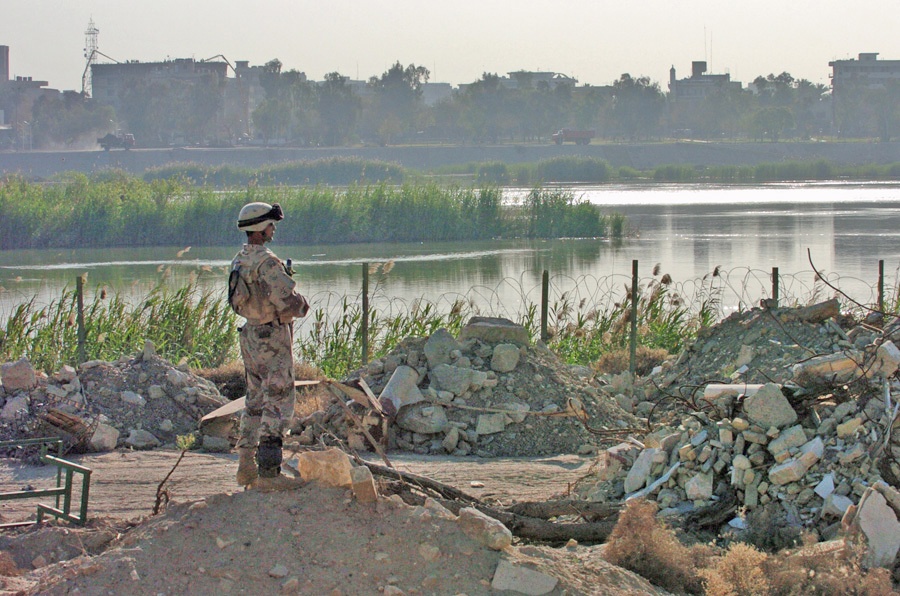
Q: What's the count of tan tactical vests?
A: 1